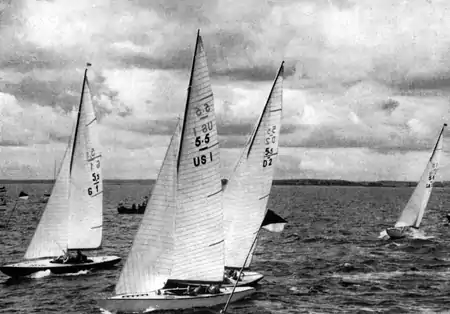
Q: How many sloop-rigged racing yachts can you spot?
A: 4